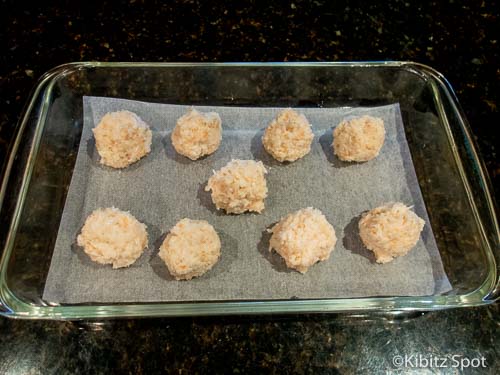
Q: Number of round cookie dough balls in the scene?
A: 9